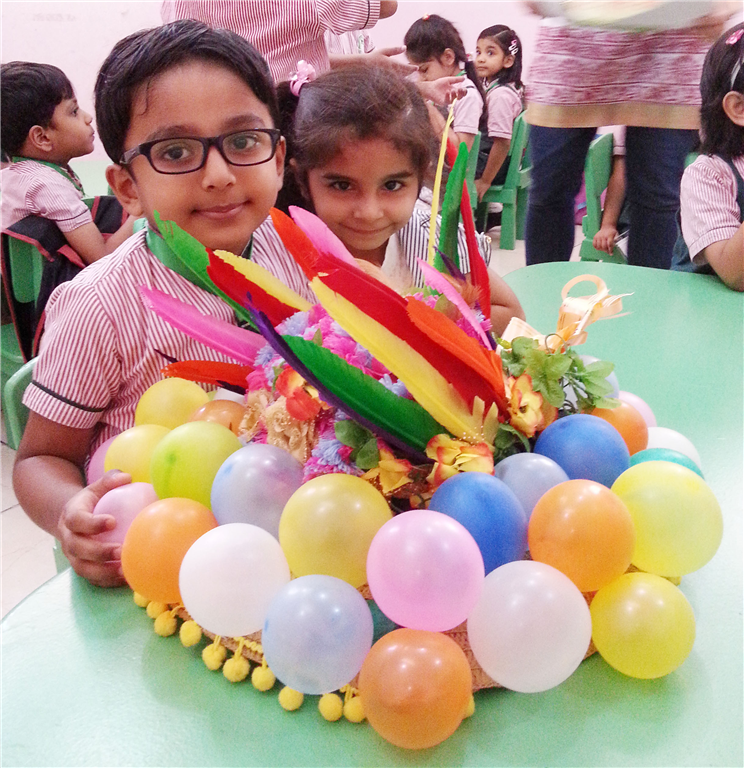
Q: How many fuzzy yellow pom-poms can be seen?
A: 11